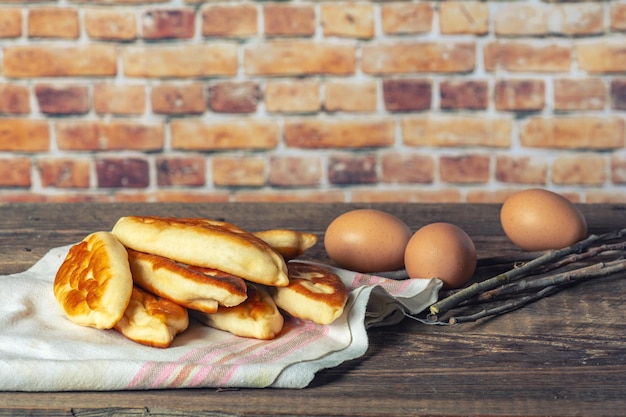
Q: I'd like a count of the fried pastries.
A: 7